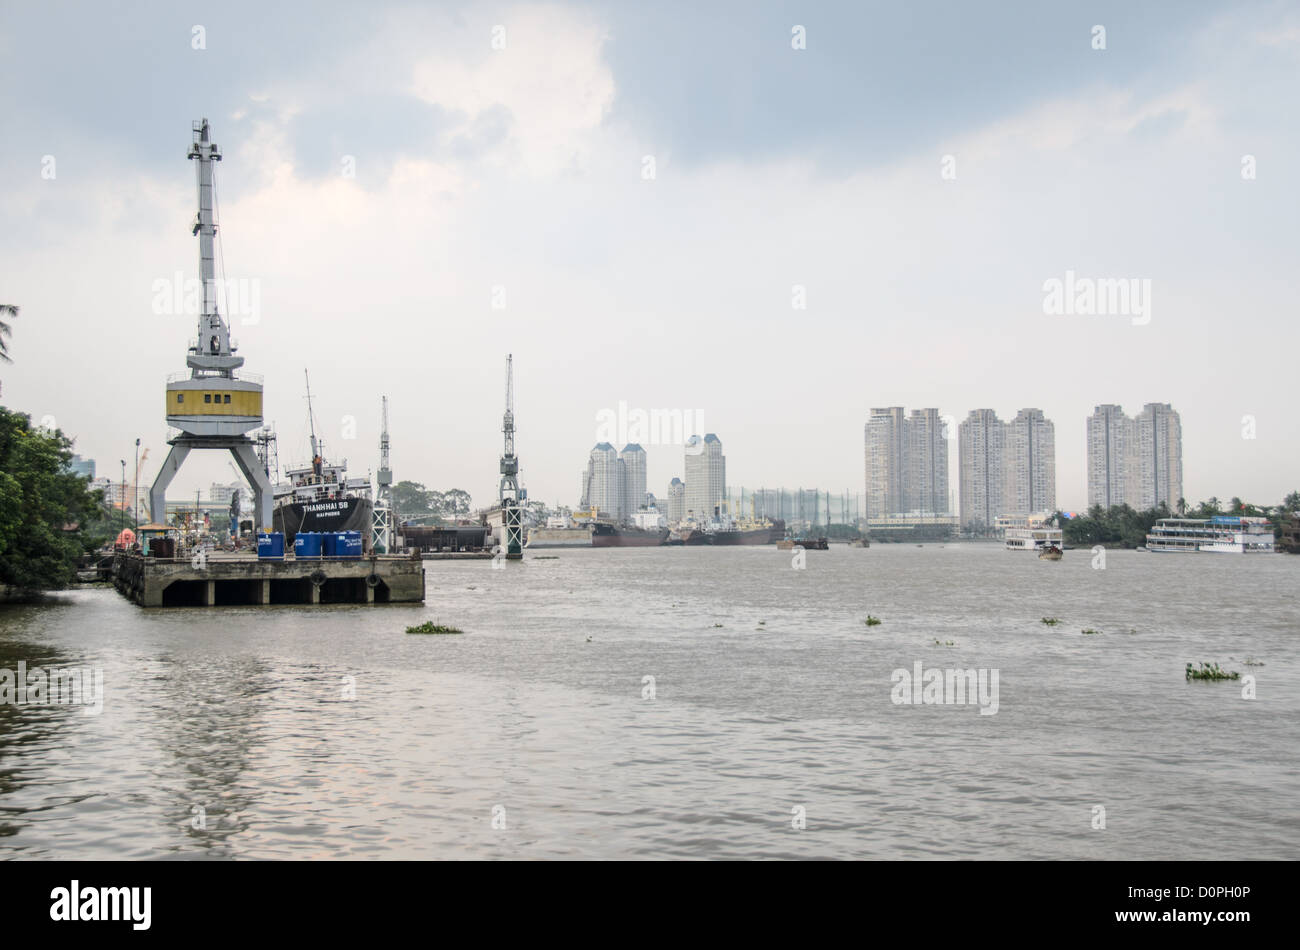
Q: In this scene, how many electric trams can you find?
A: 0